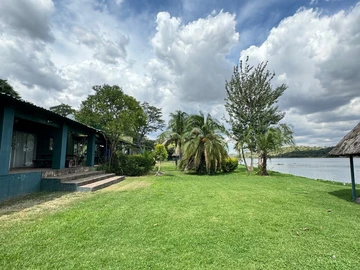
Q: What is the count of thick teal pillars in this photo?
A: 3